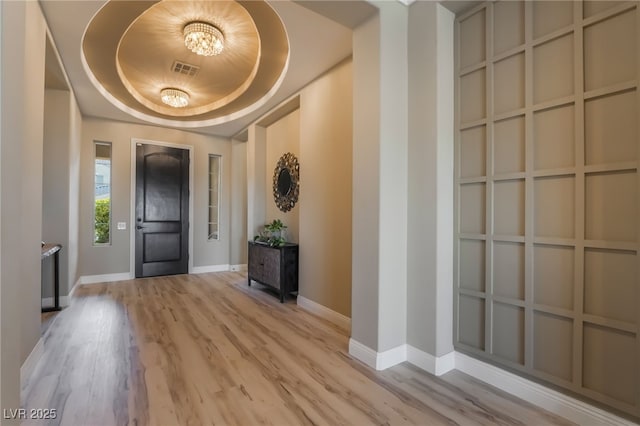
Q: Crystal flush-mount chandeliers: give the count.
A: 2